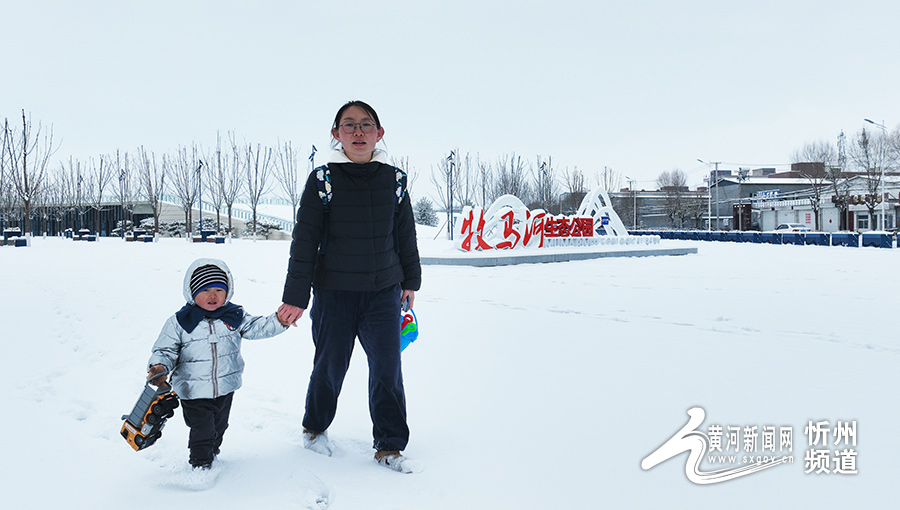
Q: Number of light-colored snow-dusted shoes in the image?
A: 2